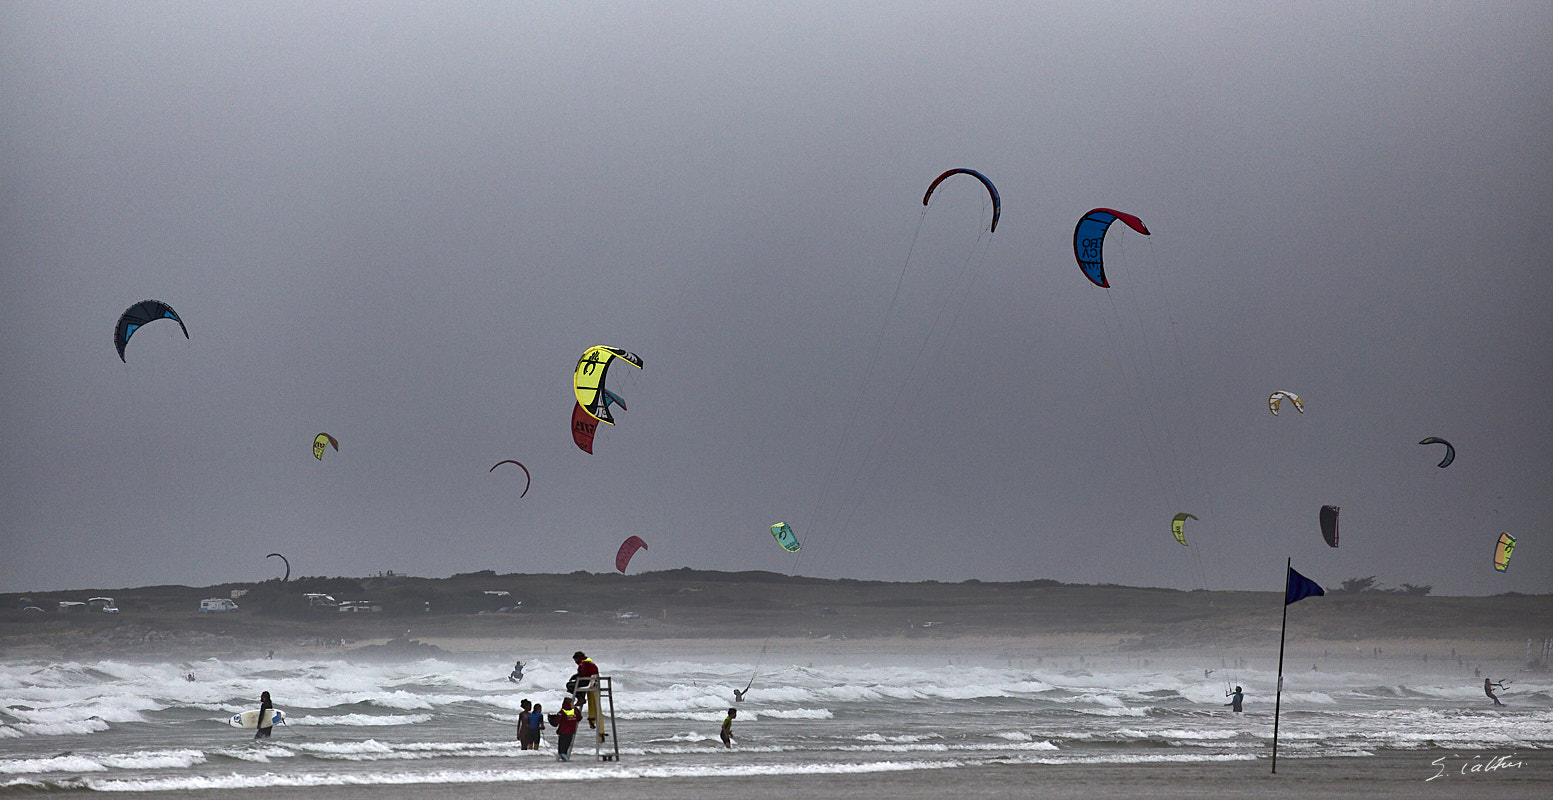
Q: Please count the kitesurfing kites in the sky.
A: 15